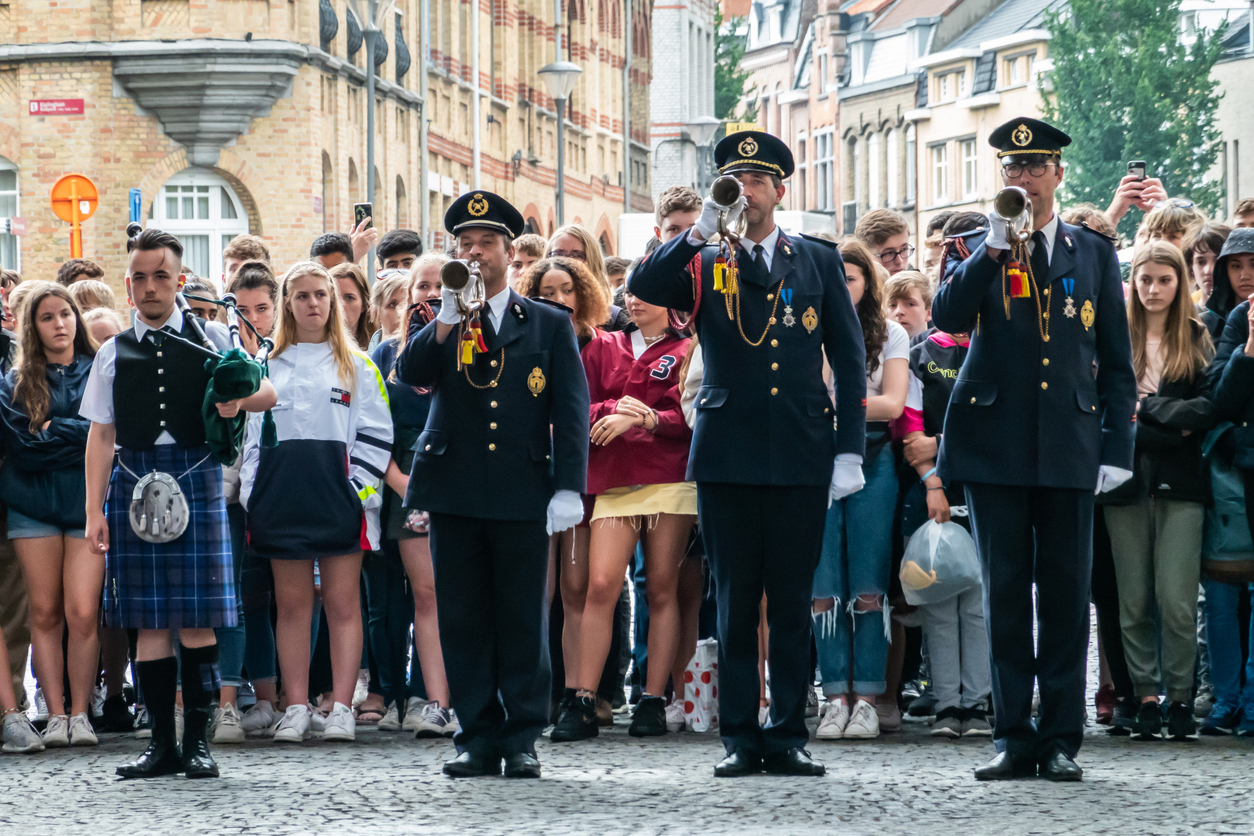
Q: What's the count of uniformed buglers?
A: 3